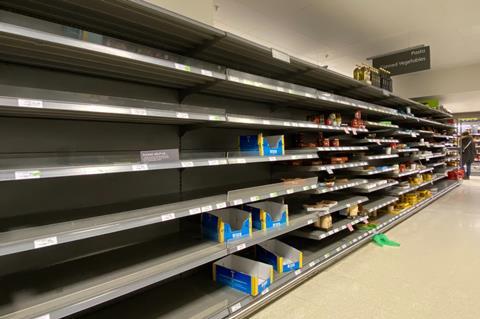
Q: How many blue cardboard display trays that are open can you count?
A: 5